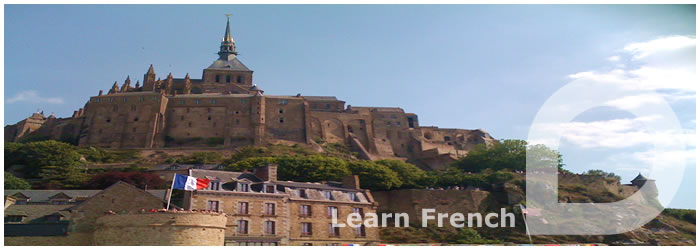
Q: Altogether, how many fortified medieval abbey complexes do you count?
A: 1